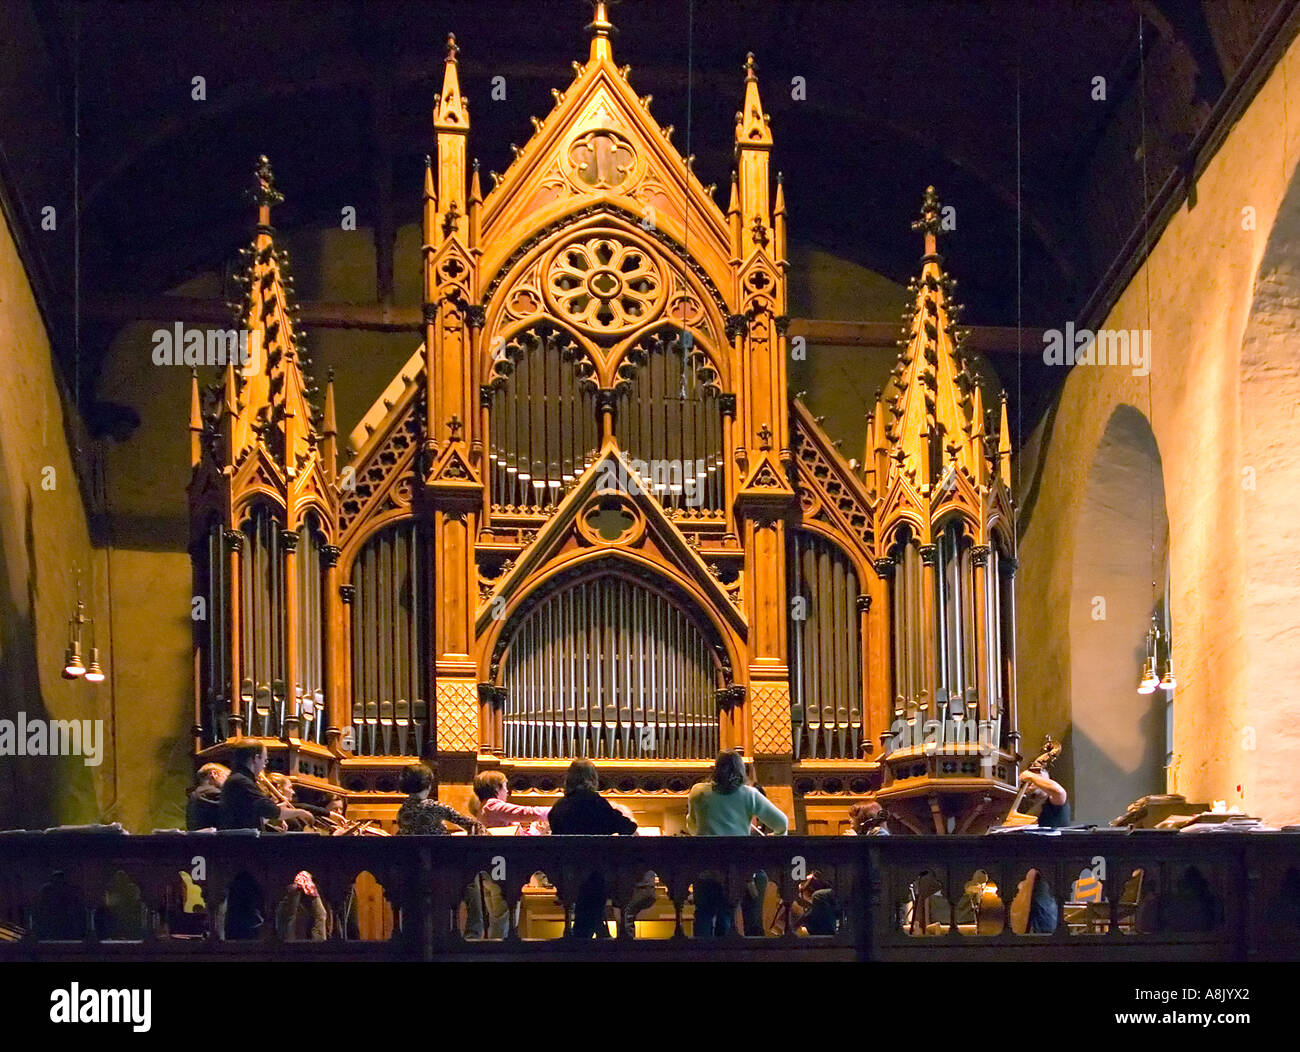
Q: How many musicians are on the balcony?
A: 10